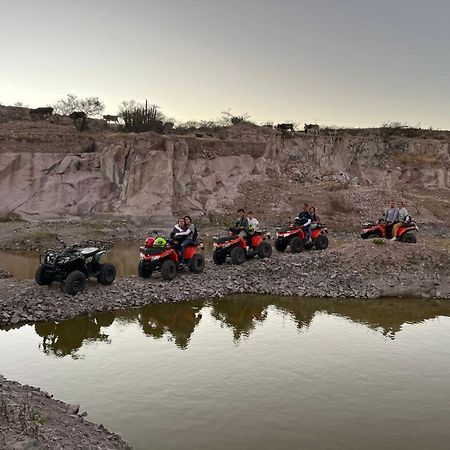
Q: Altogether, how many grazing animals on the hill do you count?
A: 5